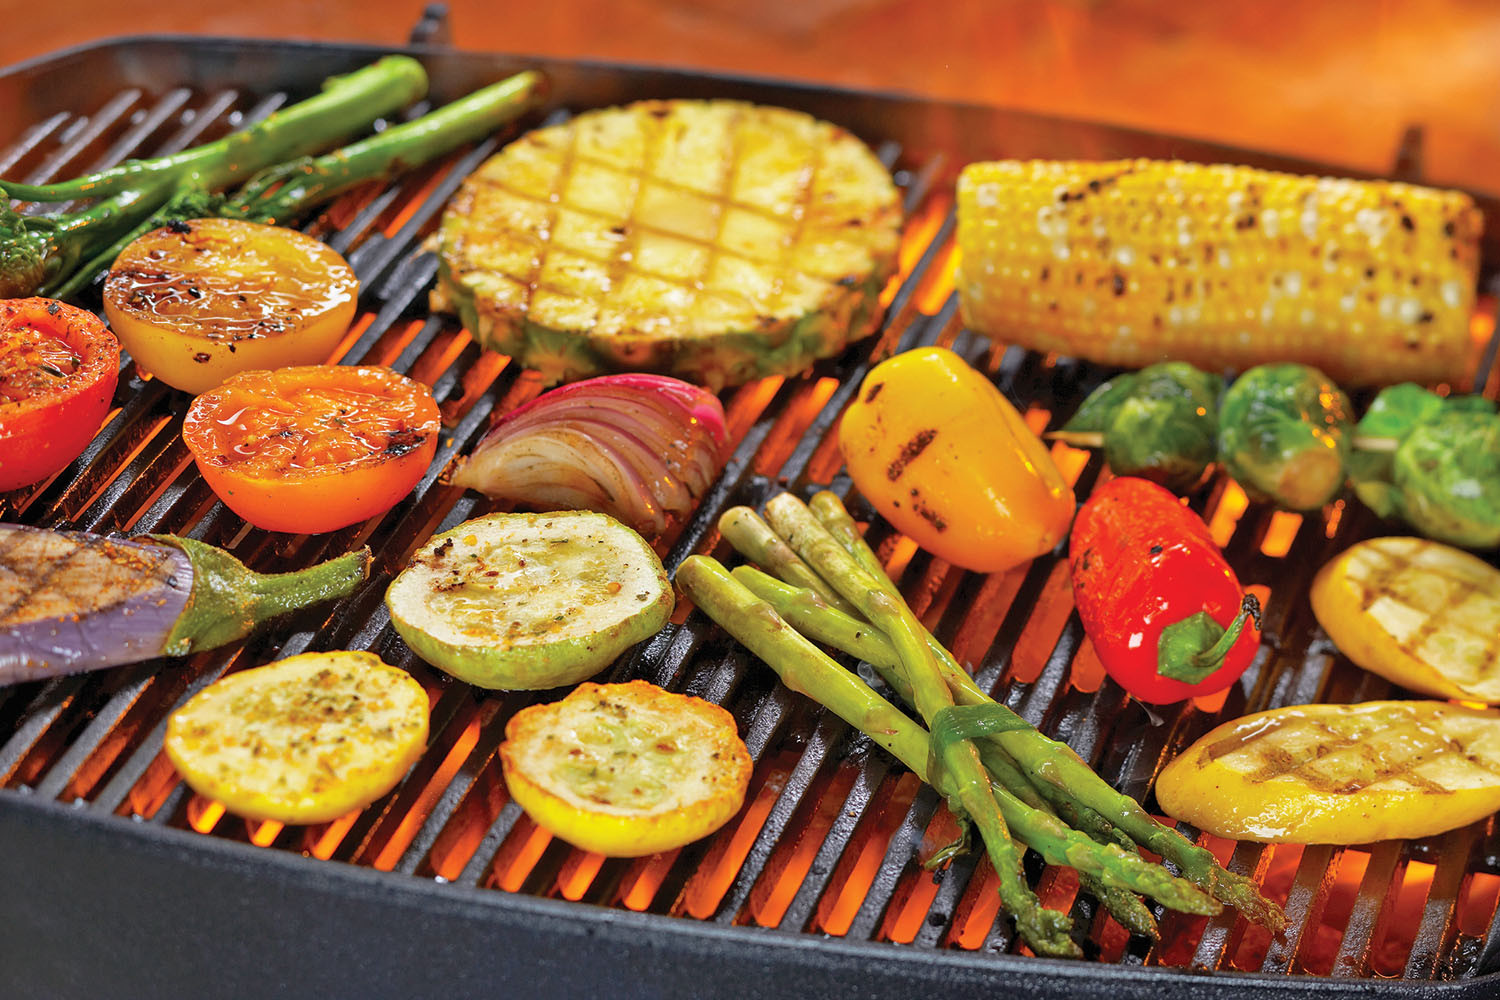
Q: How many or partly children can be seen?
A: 0